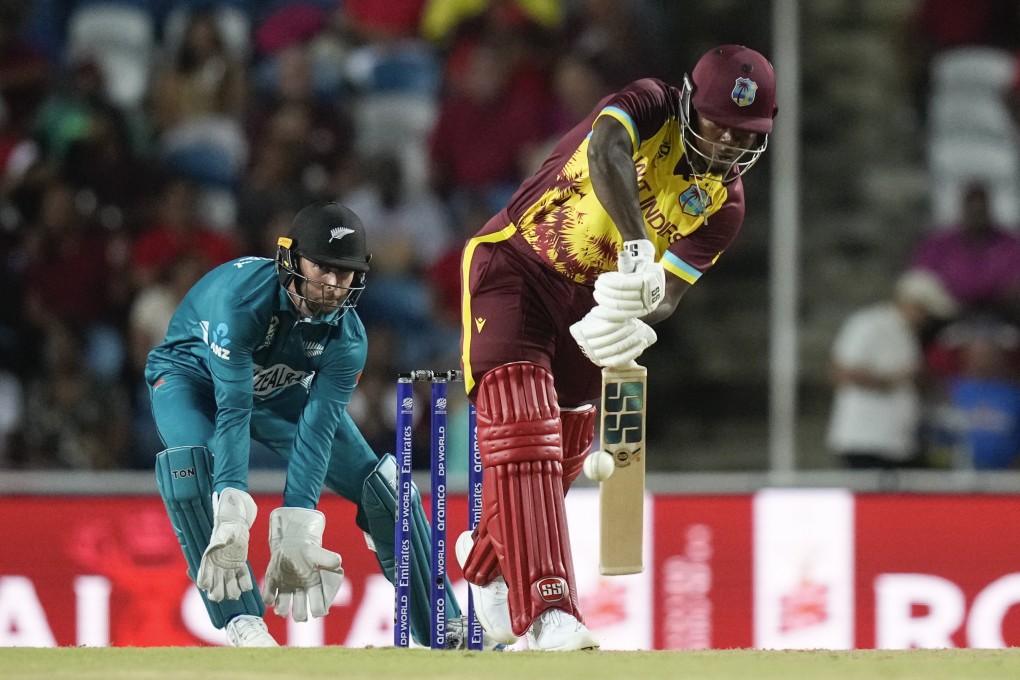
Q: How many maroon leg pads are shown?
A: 2